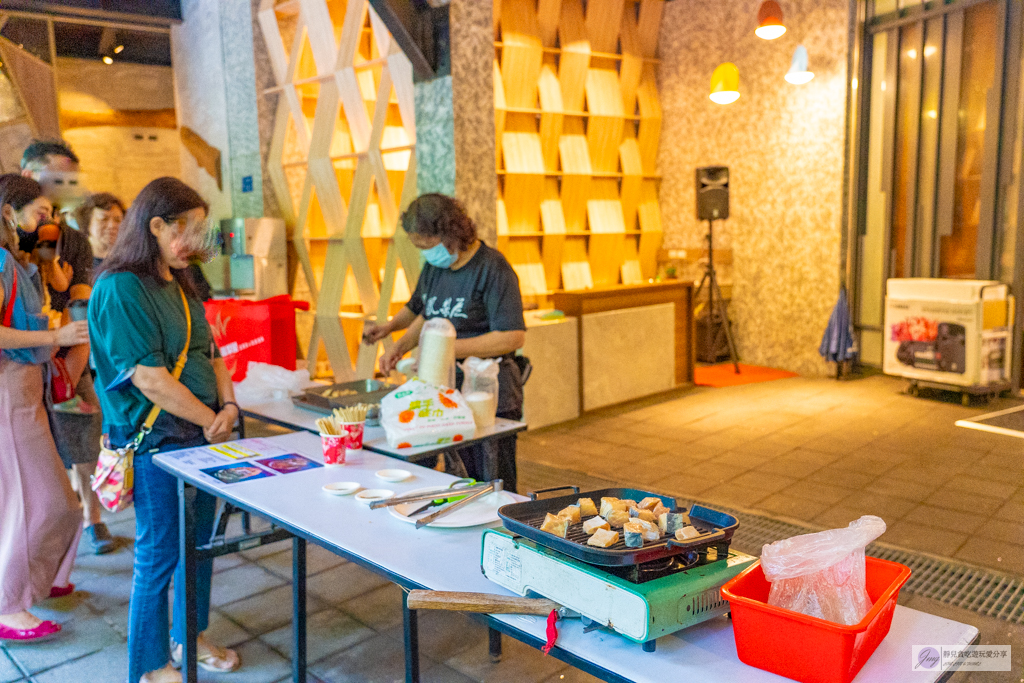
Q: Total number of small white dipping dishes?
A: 3